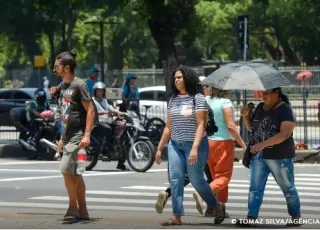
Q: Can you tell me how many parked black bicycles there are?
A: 1